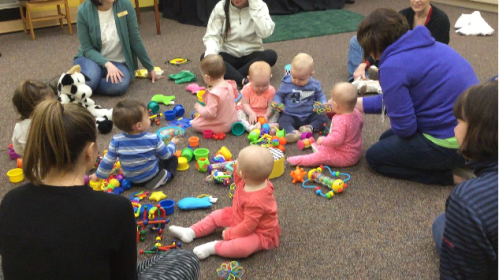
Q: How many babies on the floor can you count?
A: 7